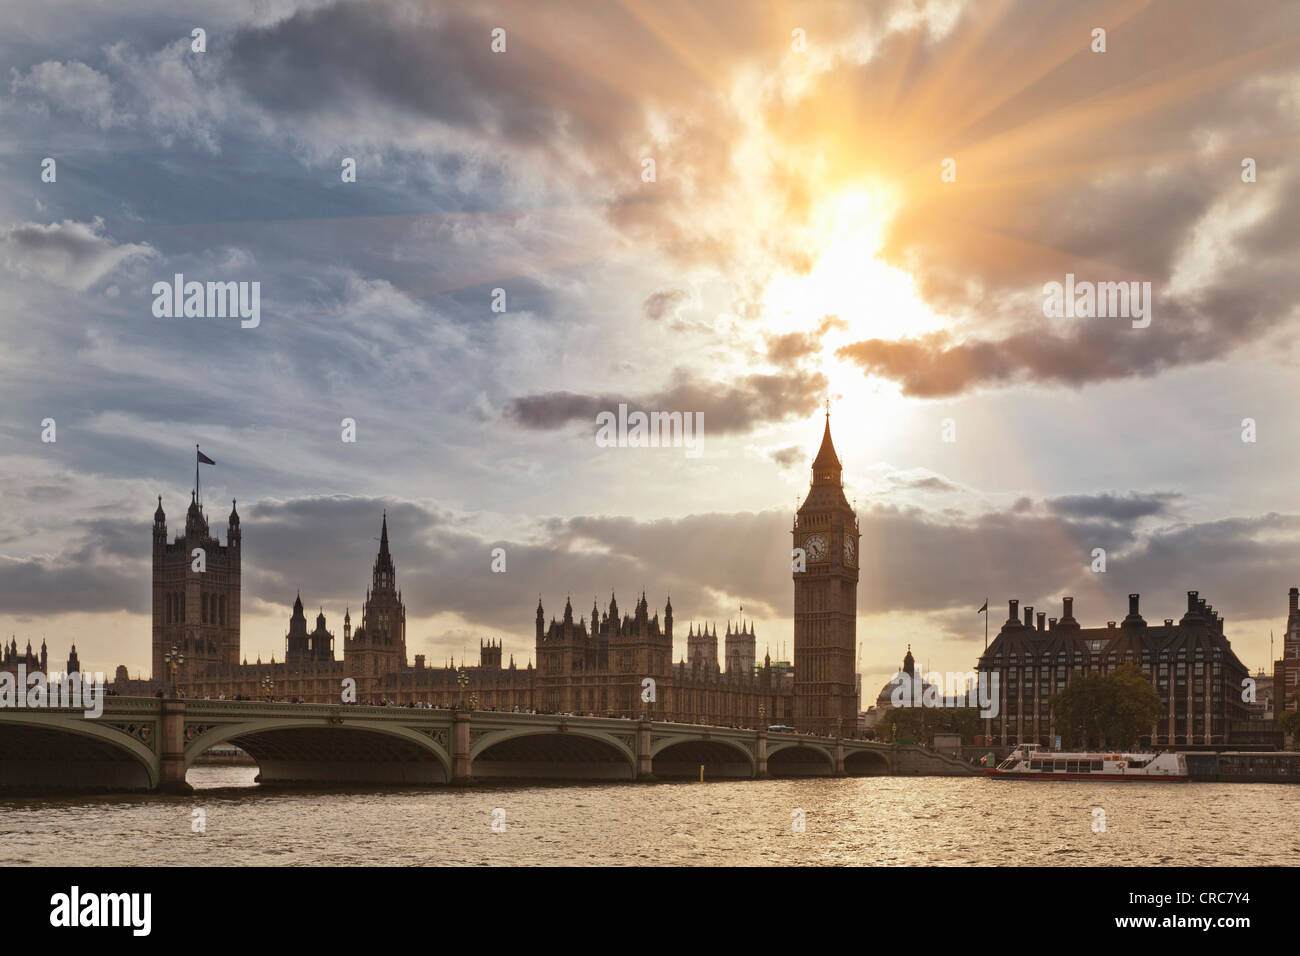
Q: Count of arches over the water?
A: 6